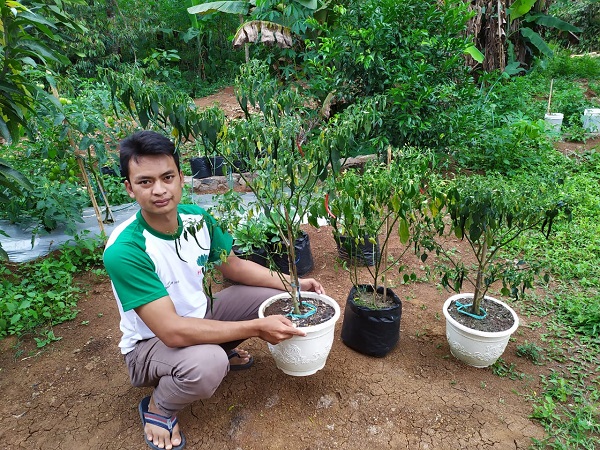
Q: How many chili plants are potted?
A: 3